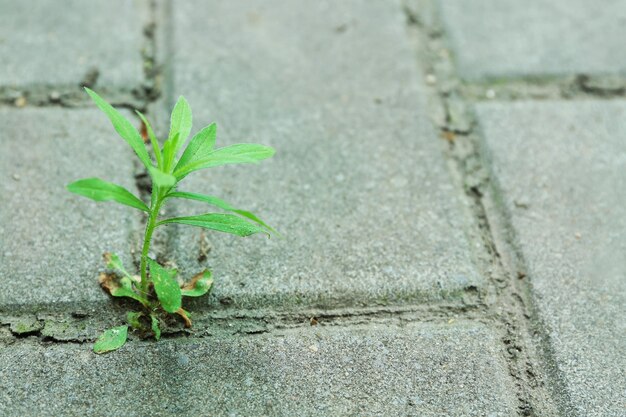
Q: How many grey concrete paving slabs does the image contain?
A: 6